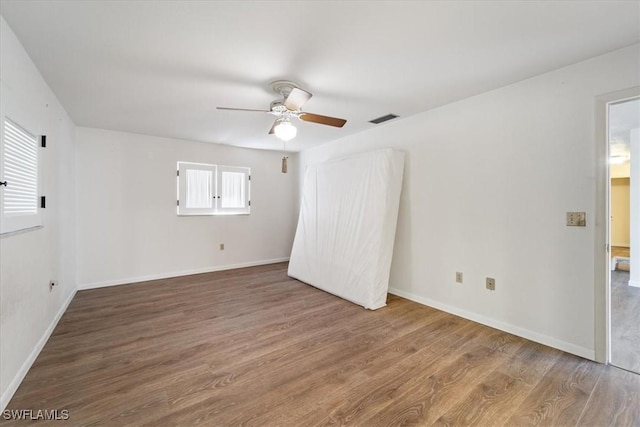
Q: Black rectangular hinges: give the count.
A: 6